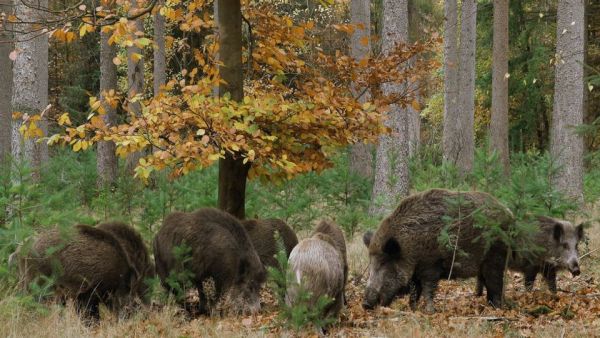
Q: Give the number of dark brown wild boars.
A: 6